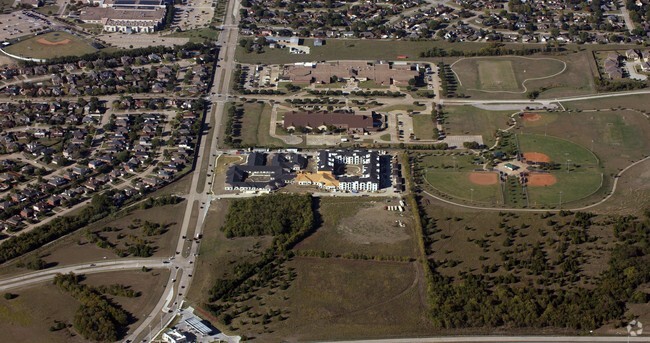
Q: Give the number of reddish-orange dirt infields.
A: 5